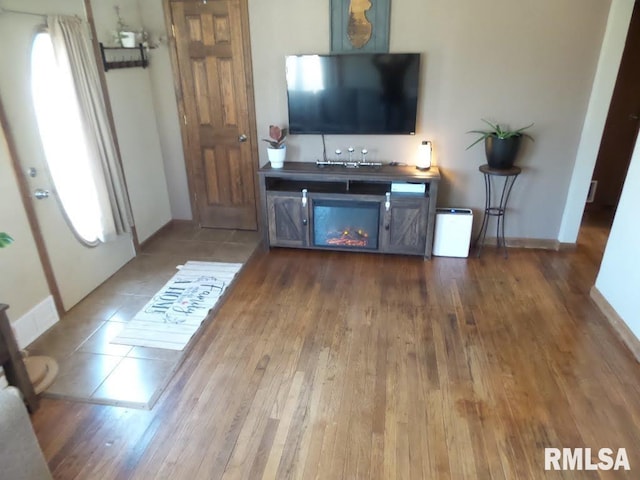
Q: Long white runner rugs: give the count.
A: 1